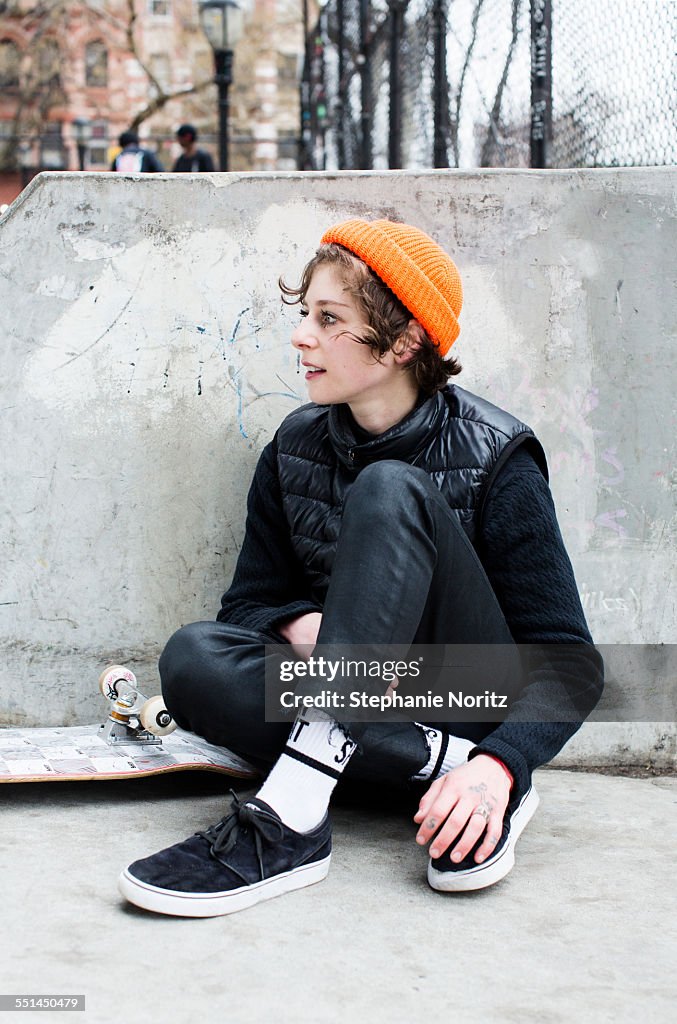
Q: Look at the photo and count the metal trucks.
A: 1